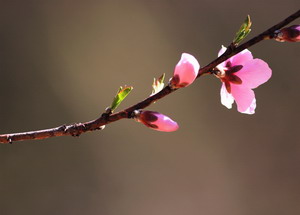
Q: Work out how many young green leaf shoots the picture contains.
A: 3